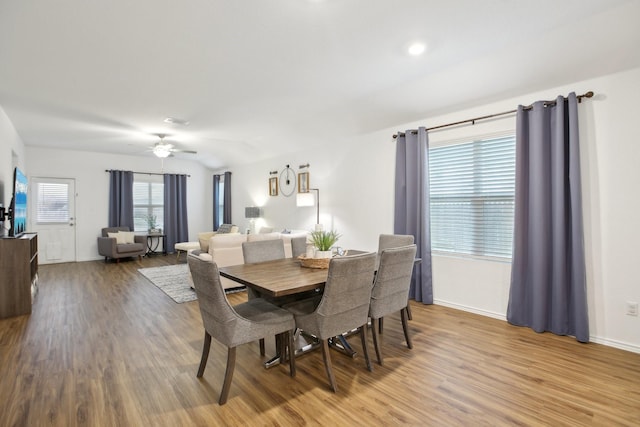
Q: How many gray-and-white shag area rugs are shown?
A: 1